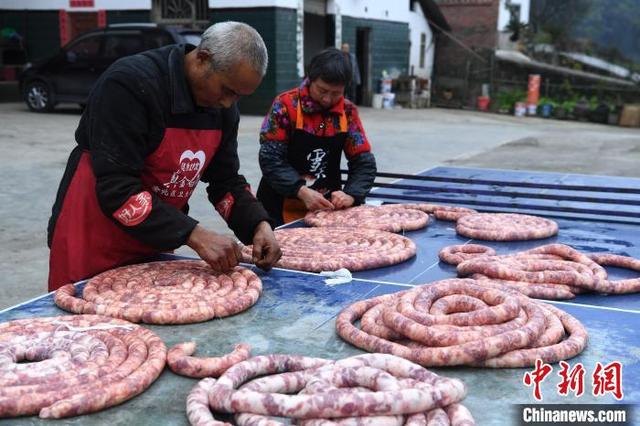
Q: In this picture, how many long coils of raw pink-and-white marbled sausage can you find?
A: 8